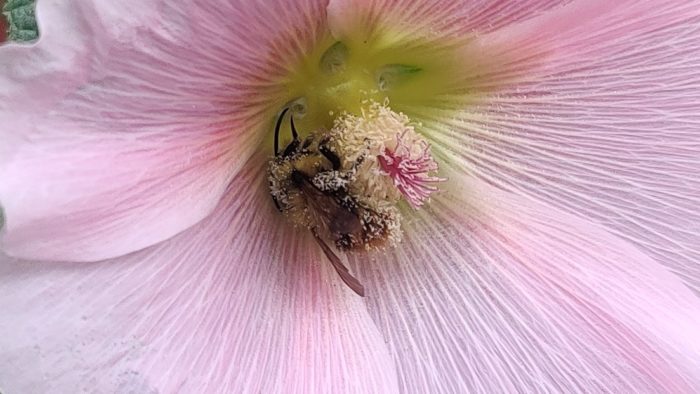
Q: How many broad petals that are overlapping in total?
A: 5